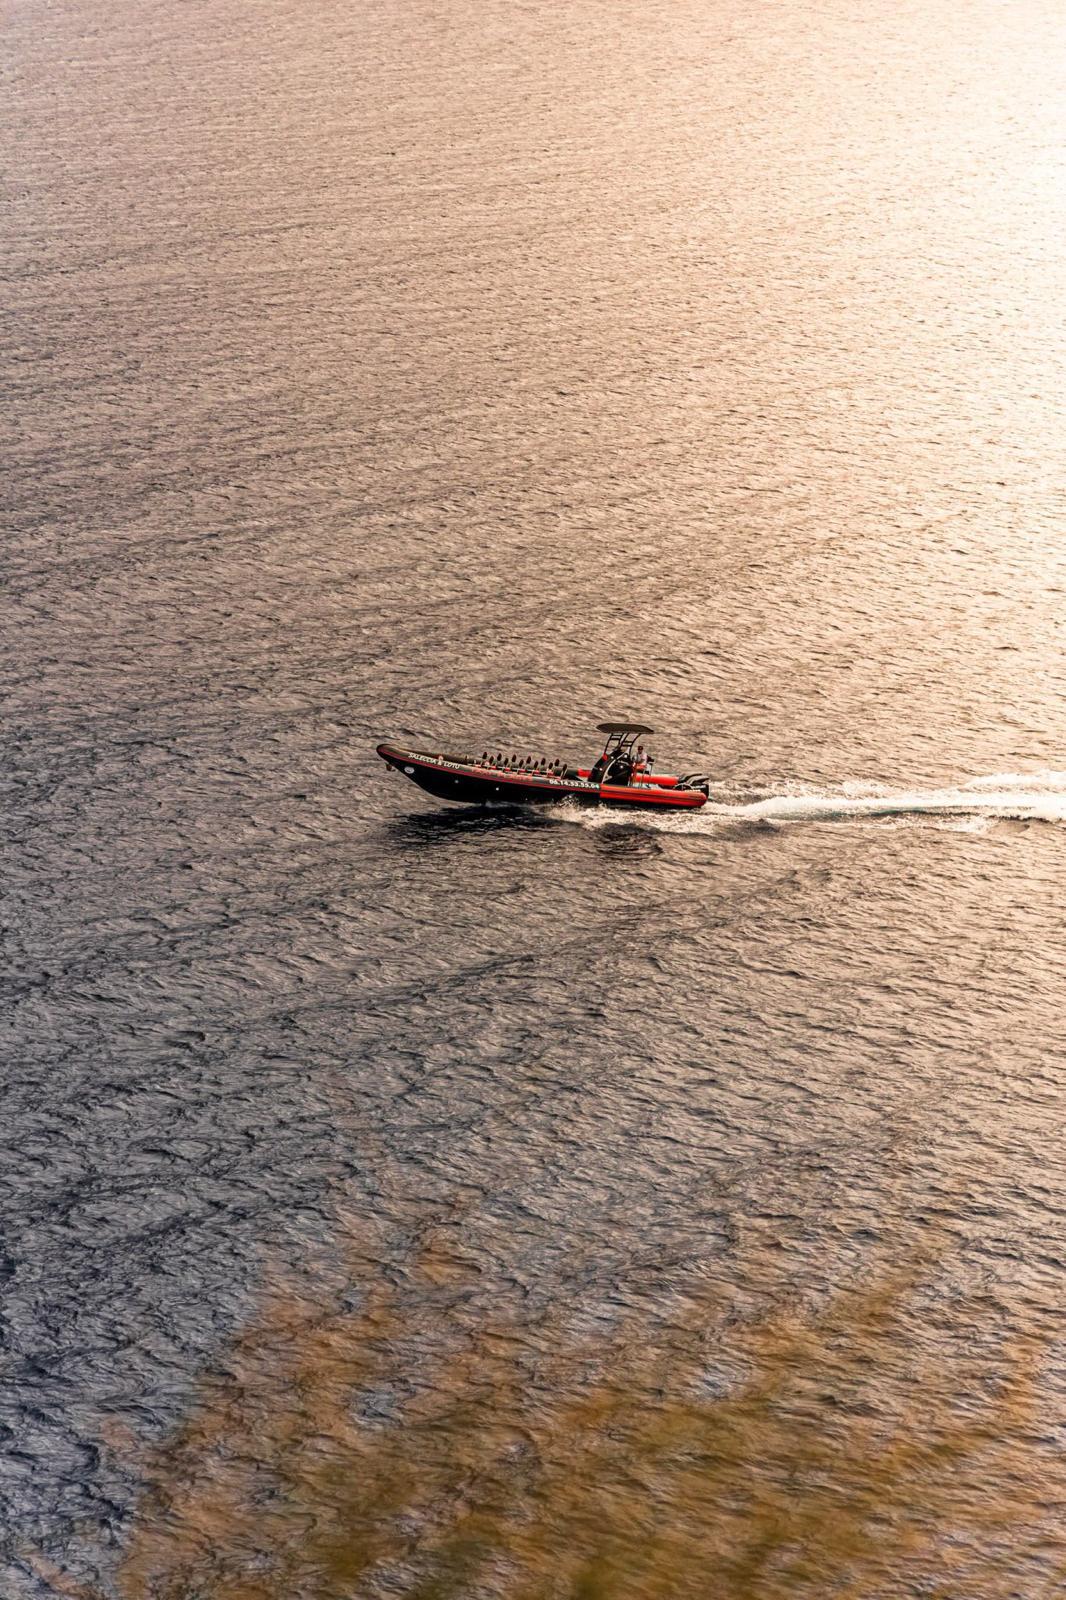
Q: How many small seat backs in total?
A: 12